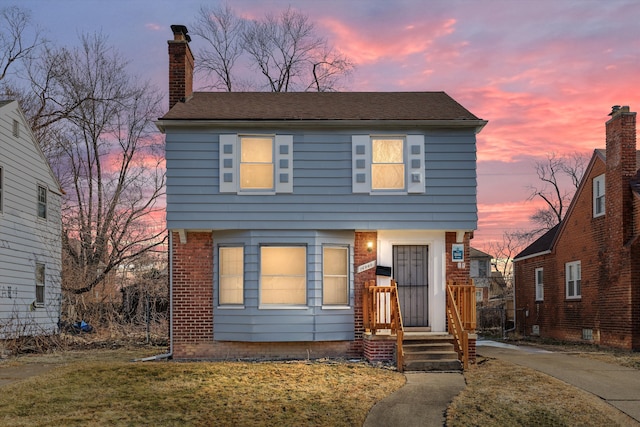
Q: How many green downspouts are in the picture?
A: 0